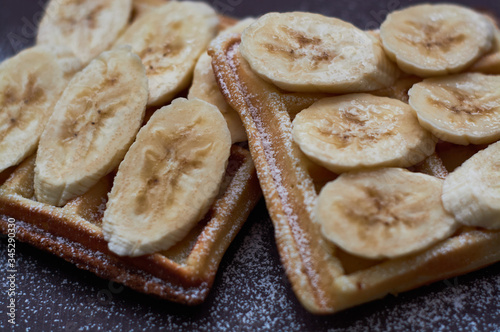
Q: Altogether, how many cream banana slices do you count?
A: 12